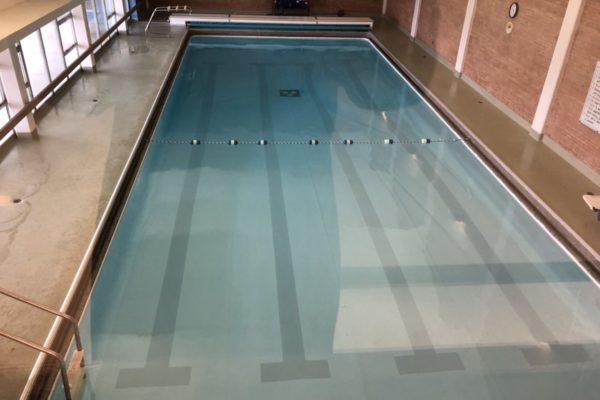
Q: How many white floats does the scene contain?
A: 7